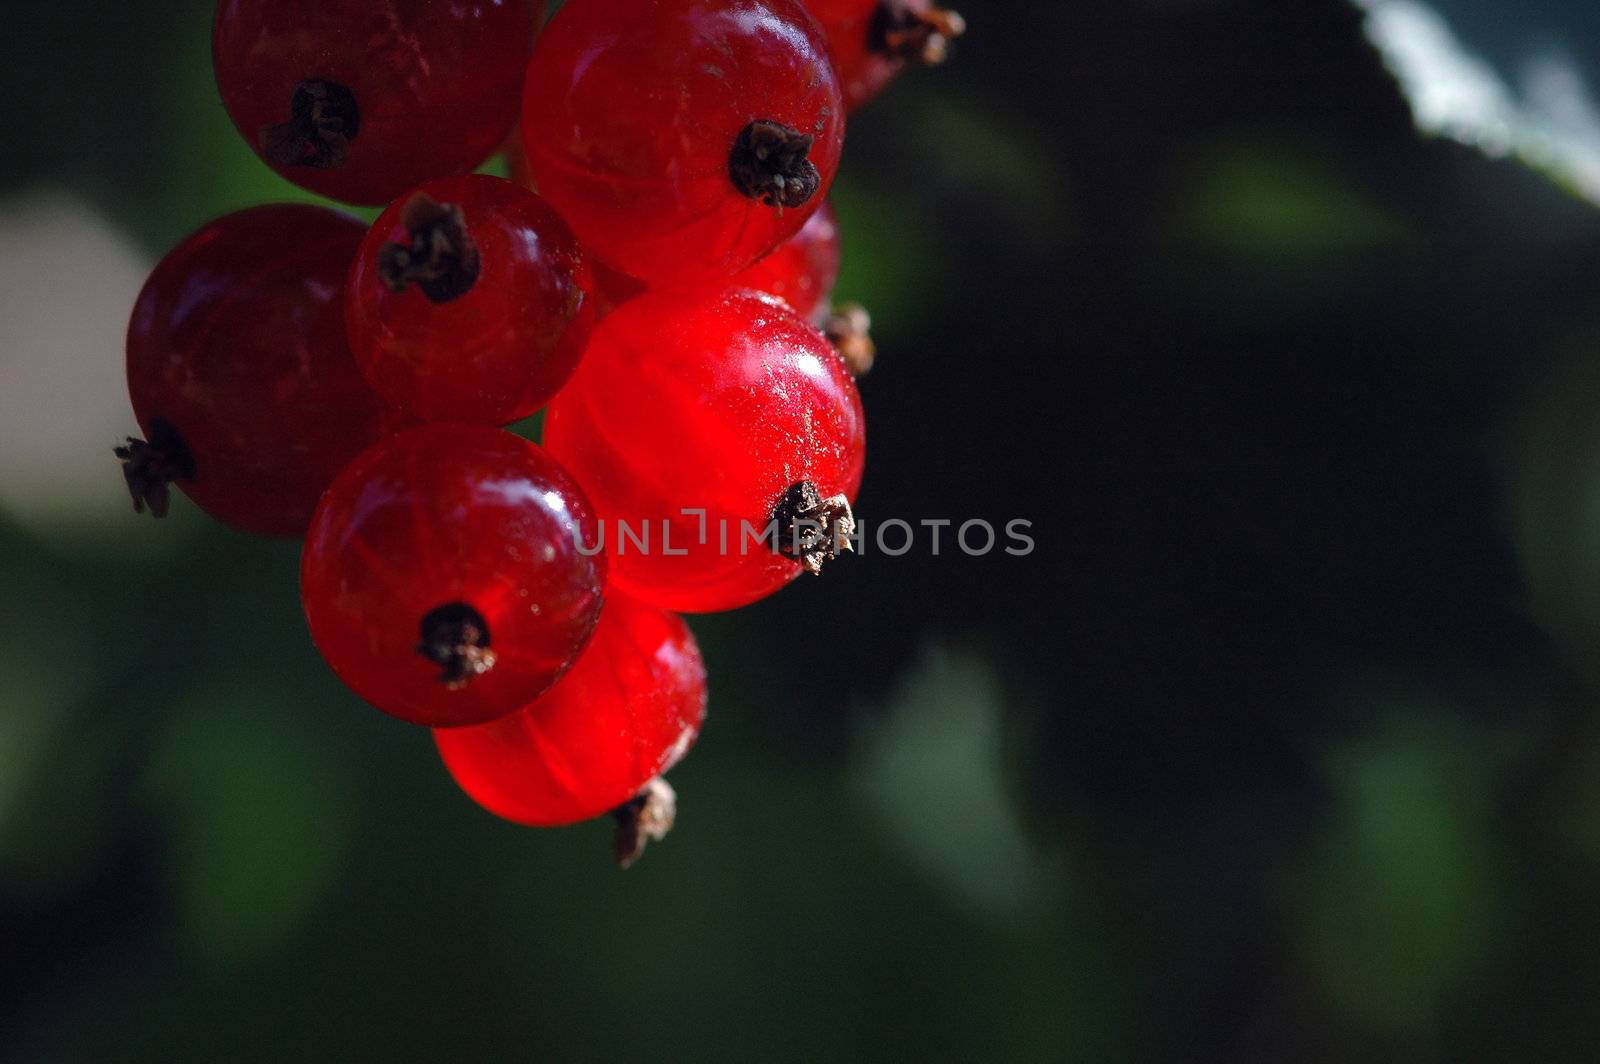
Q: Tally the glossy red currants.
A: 9